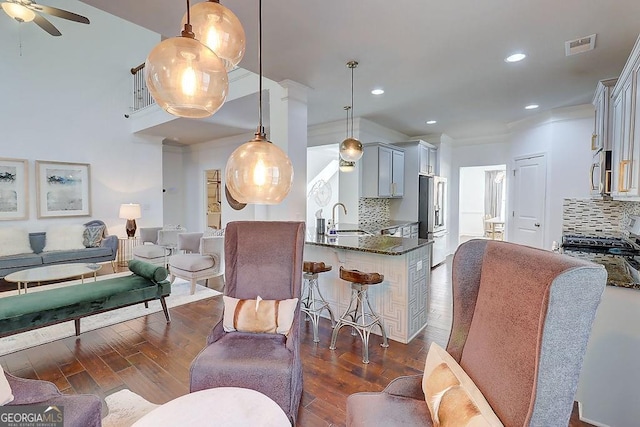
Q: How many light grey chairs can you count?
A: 2